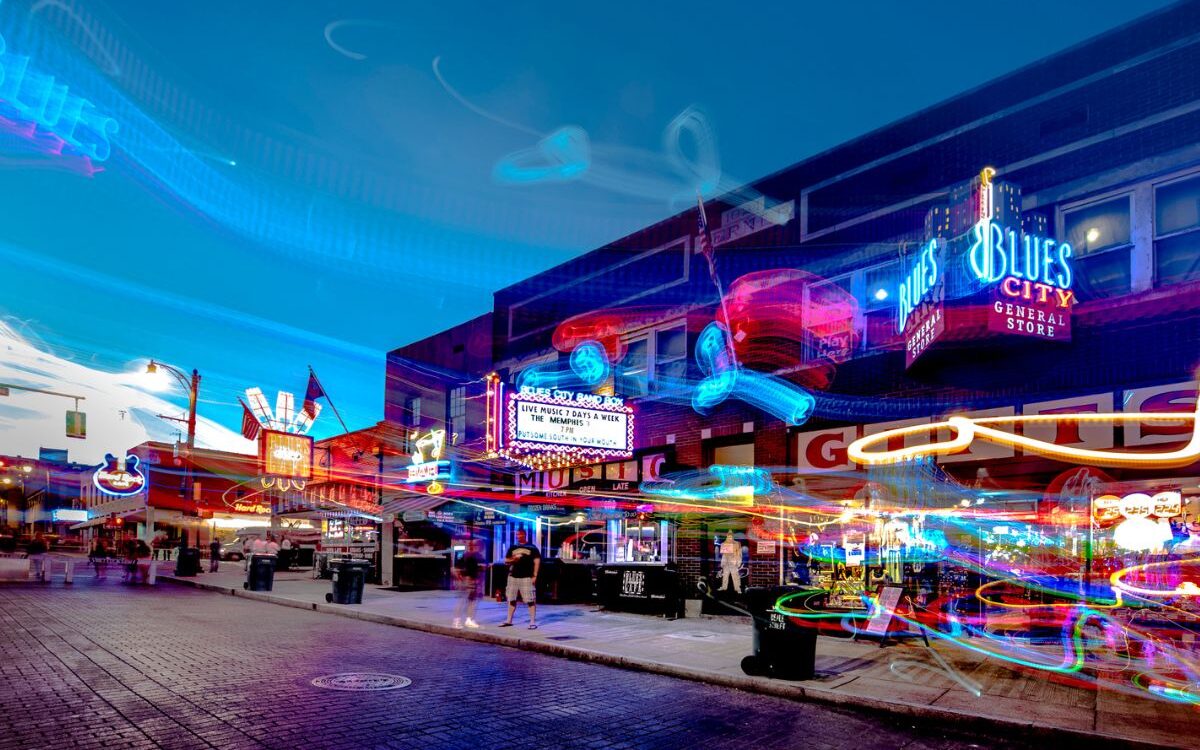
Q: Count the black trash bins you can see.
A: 4